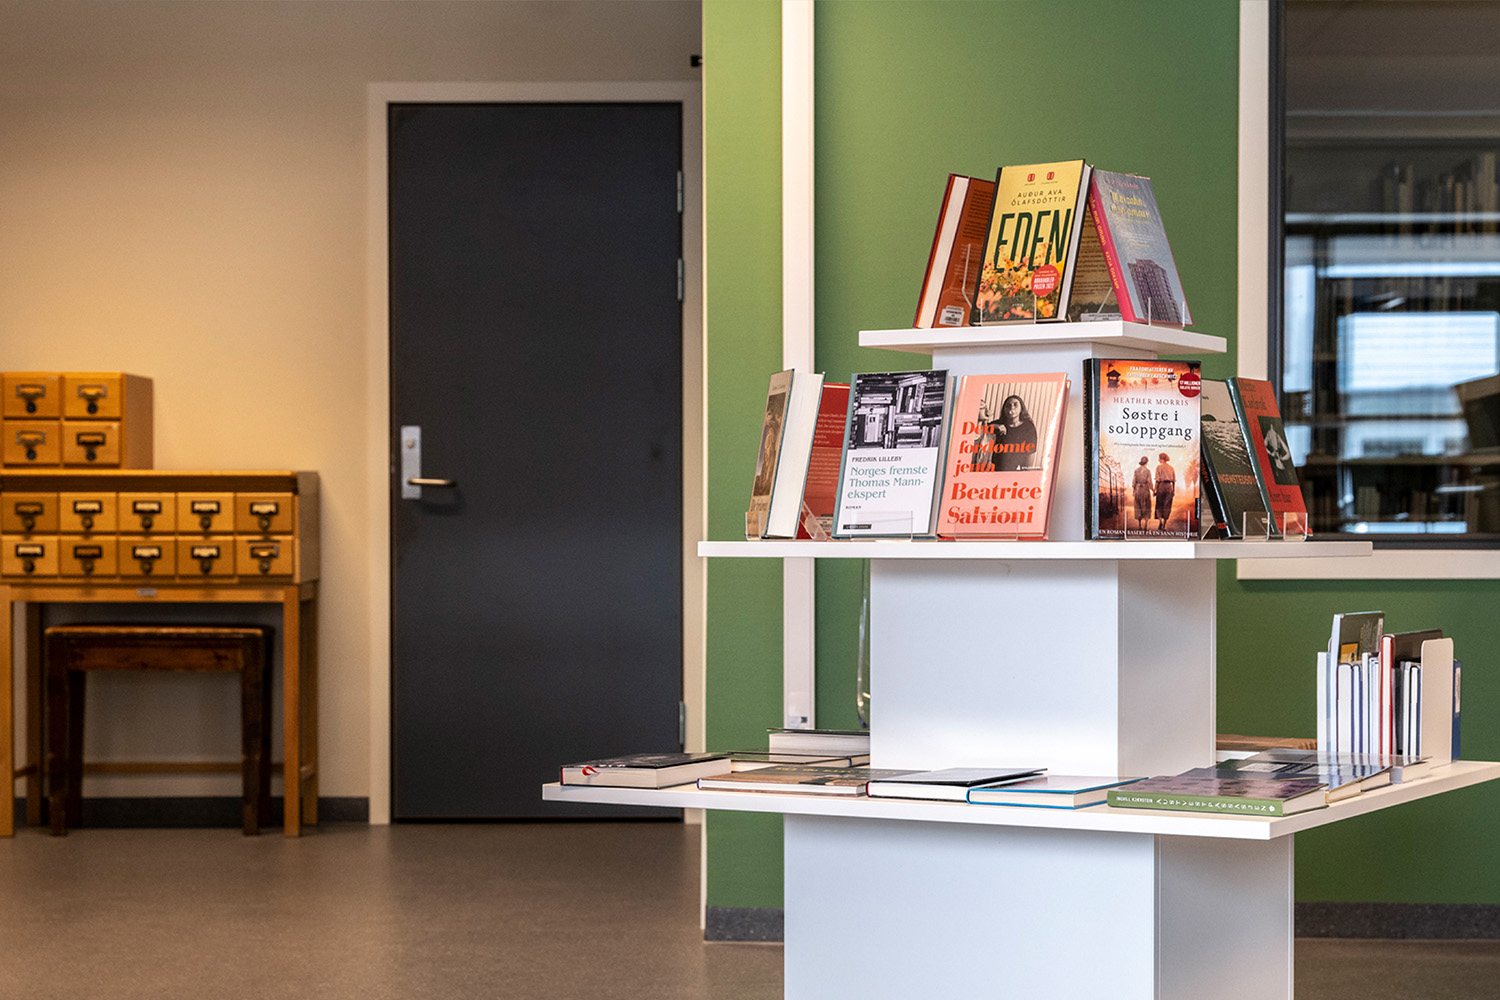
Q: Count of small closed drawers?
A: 14